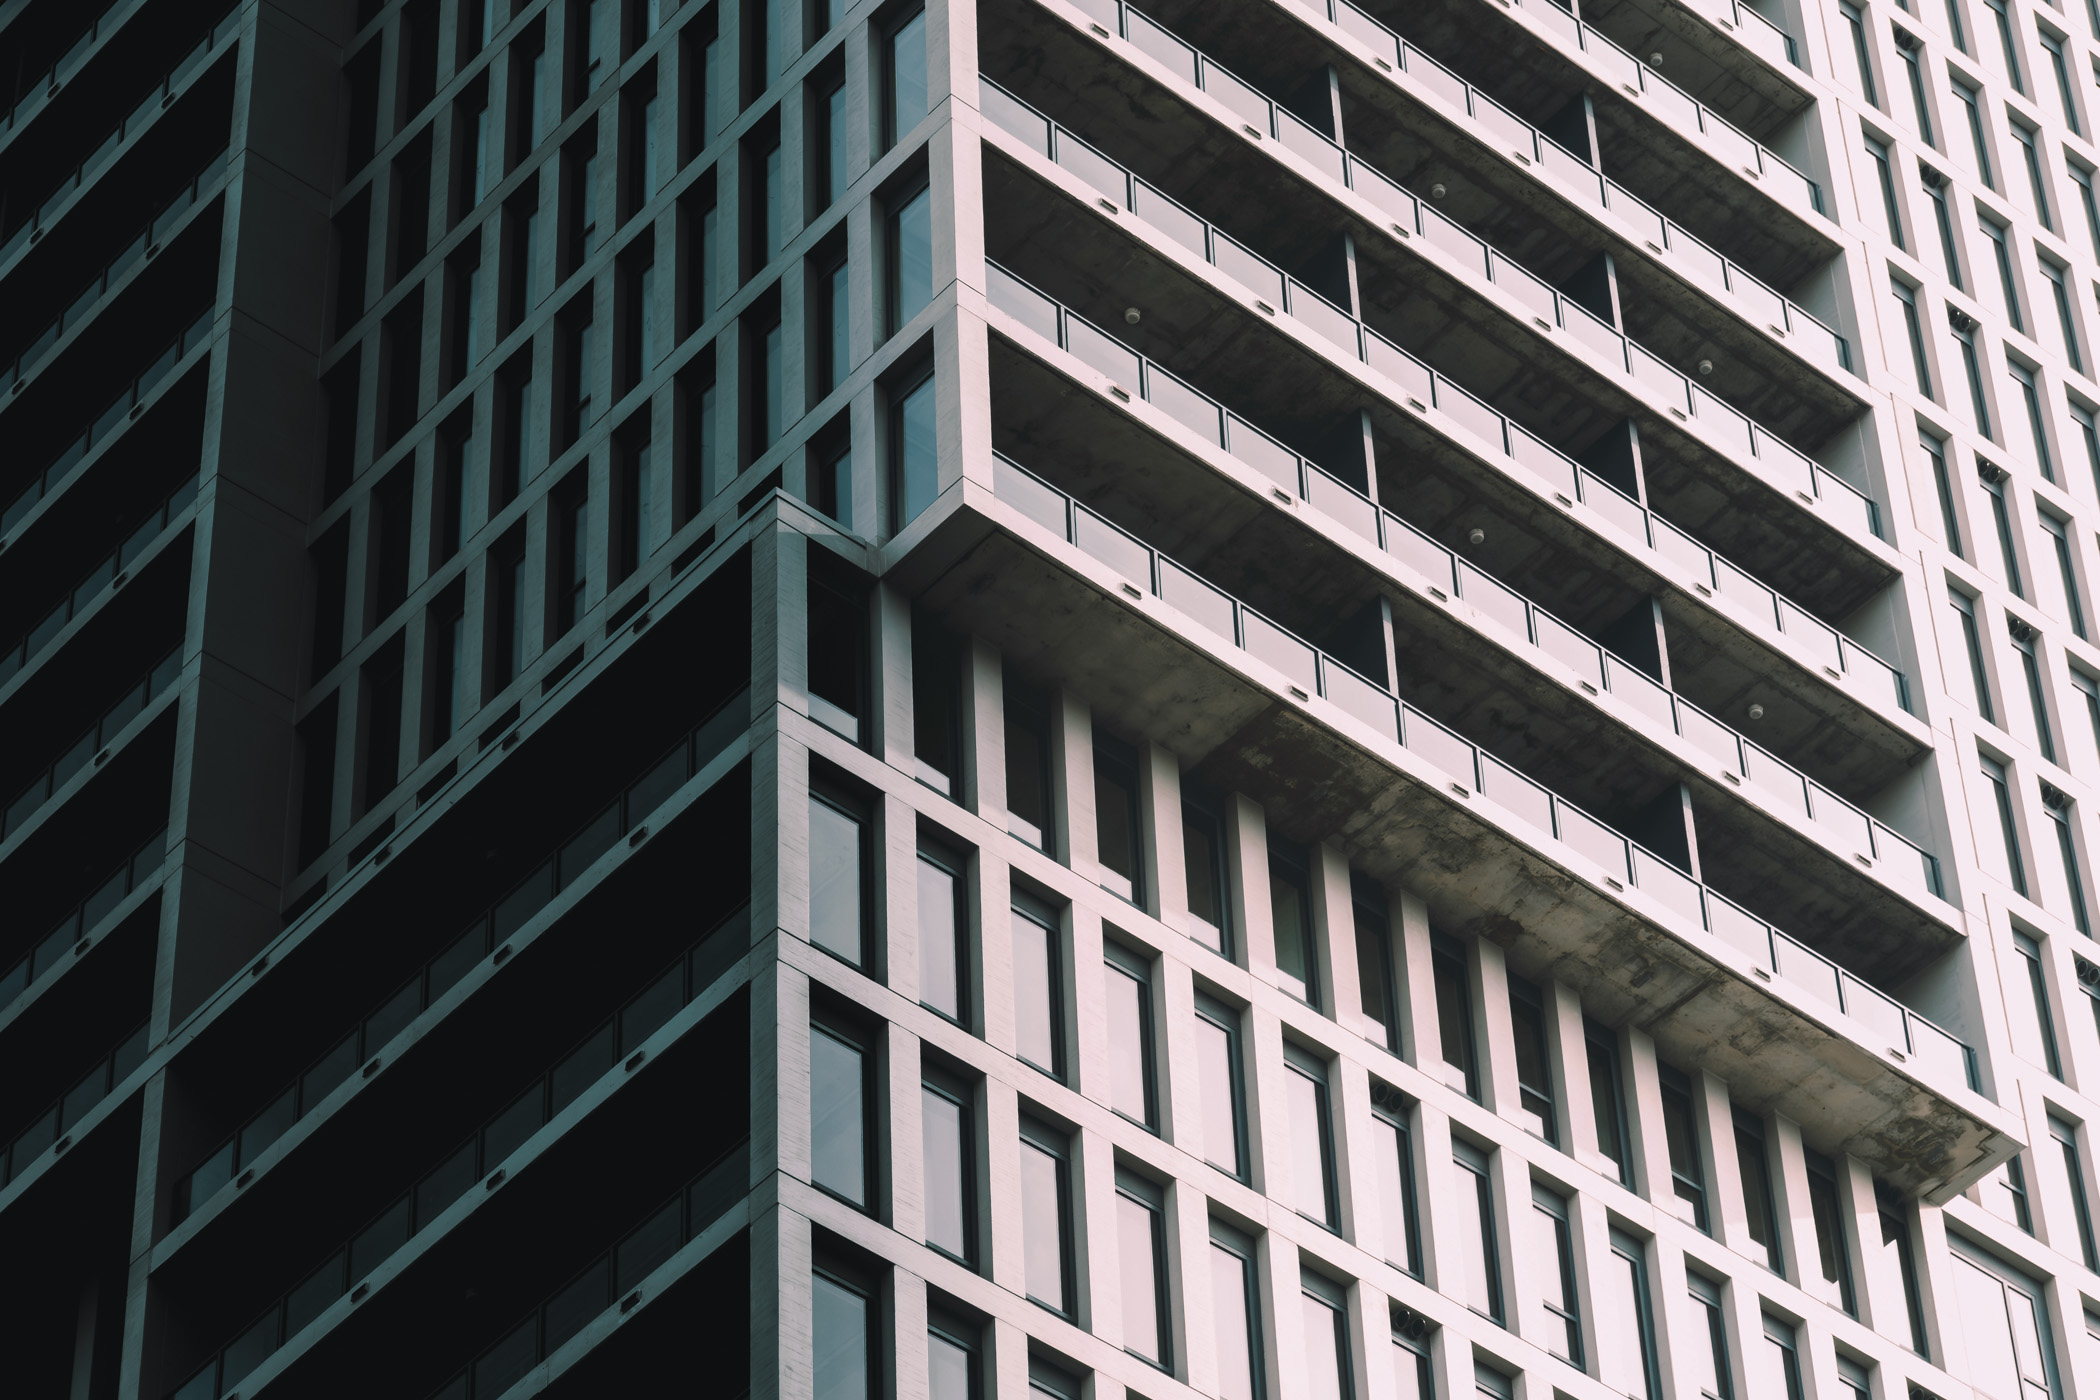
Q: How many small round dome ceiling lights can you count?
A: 6